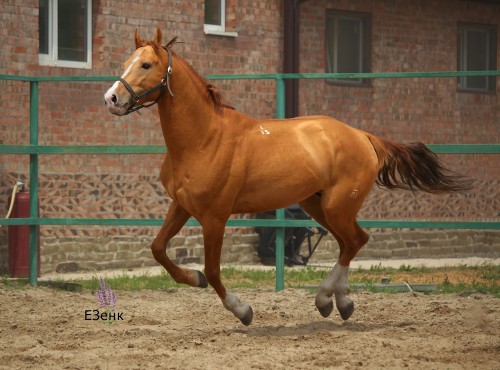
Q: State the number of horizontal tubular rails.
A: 3